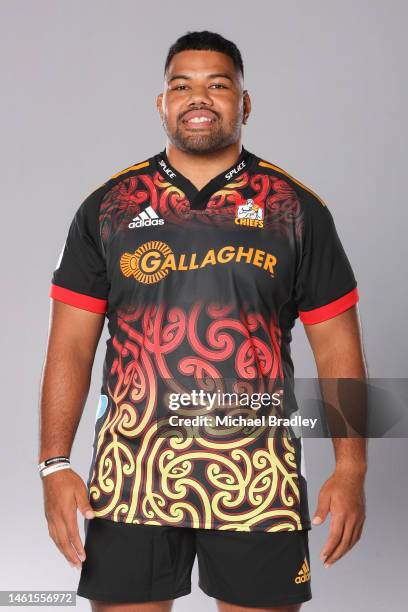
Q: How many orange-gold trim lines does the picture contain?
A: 2